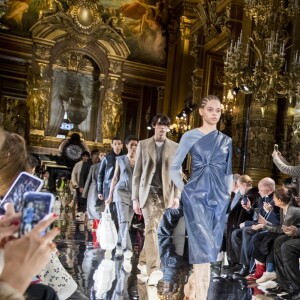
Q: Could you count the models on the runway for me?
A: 7